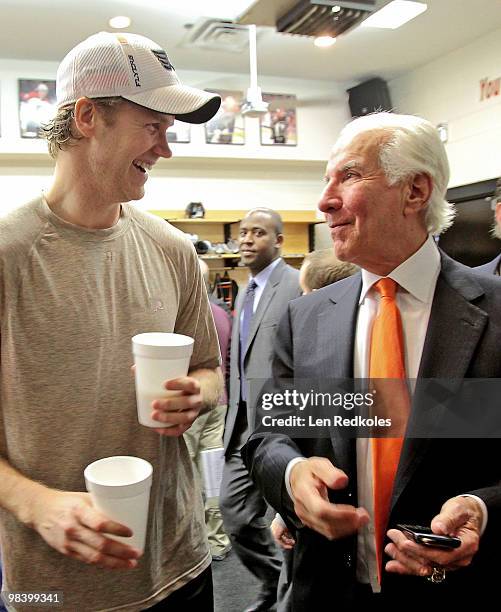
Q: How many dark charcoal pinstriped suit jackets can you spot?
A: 1